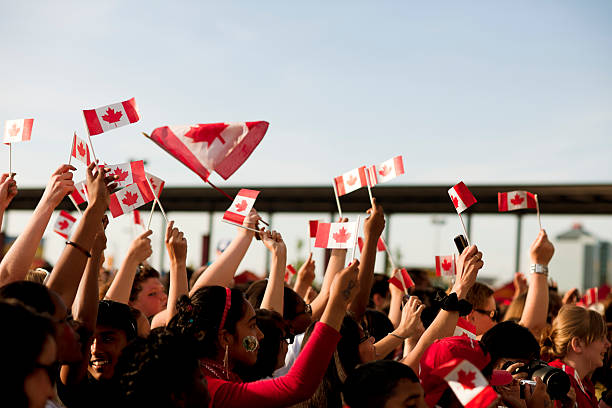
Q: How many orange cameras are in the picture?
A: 0